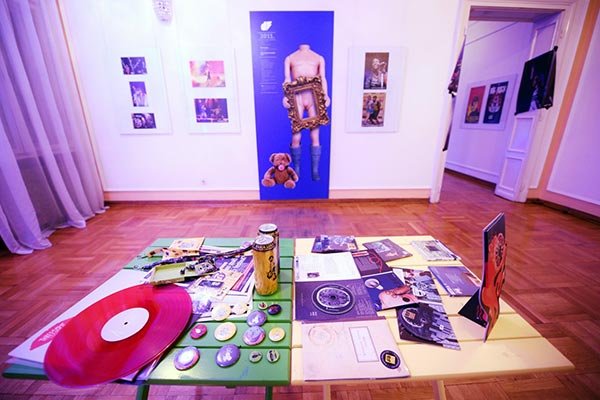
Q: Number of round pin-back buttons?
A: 13